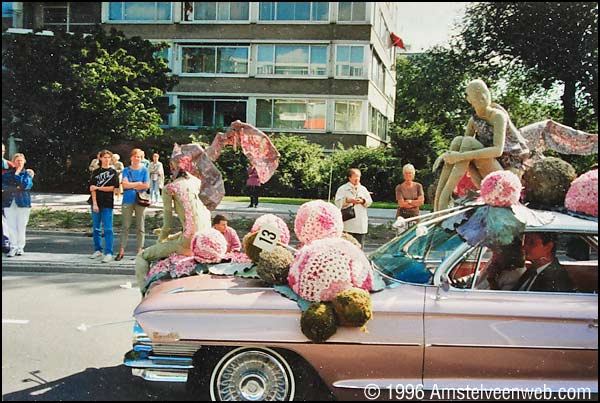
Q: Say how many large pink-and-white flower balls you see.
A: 6